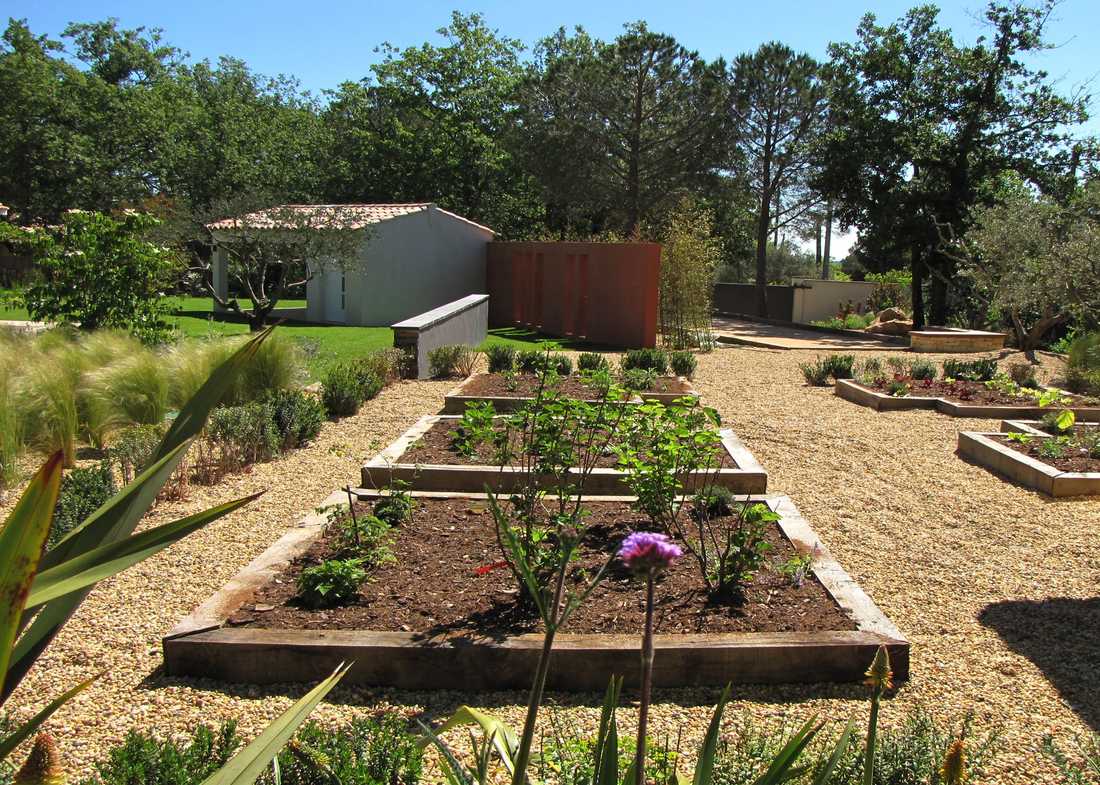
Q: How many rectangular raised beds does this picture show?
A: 3